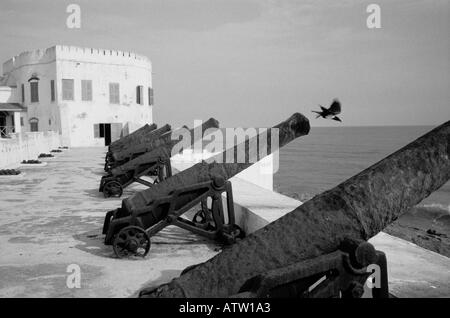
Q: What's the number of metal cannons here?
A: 7